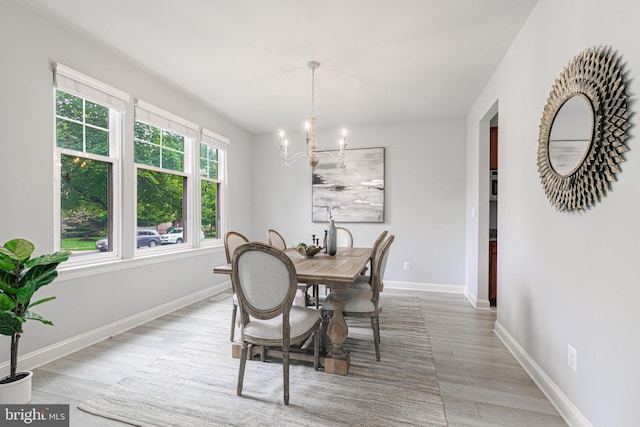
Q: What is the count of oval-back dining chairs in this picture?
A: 6